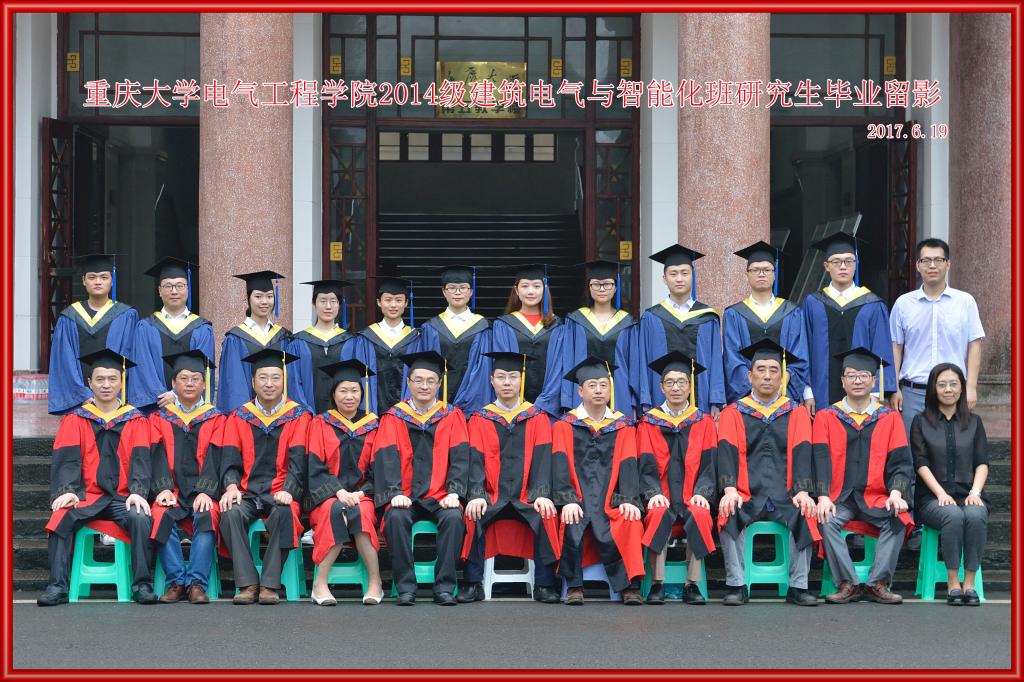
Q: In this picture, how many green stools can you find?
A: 9